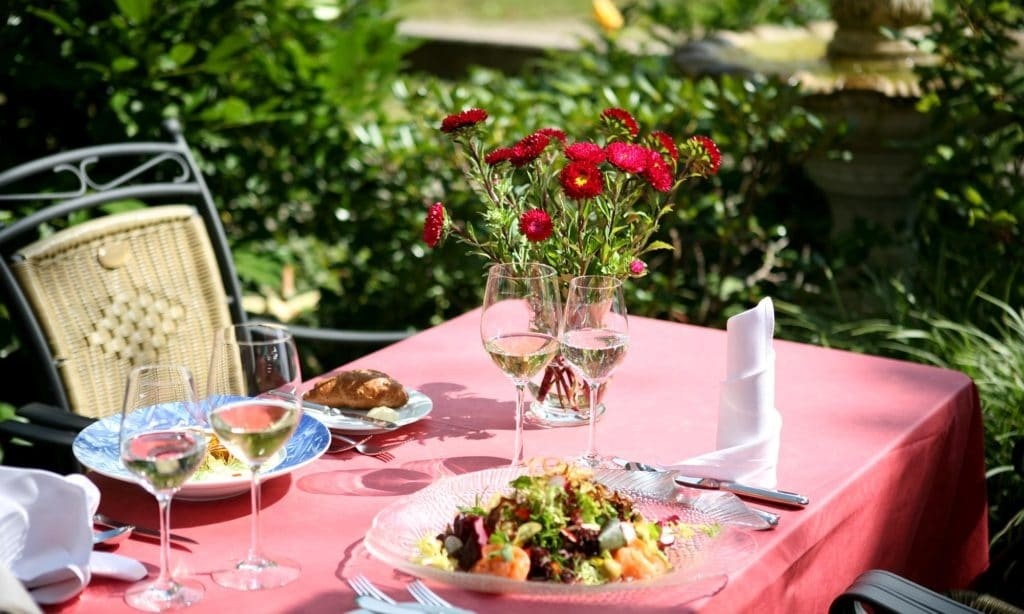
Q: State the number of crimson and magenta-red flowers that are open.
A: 13